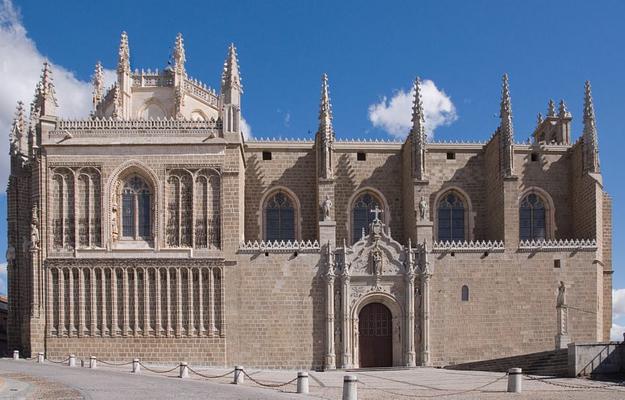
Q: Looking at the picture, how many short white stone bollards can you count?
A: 10